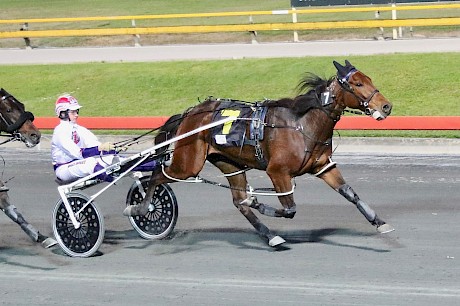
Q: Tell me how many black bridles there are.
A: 2